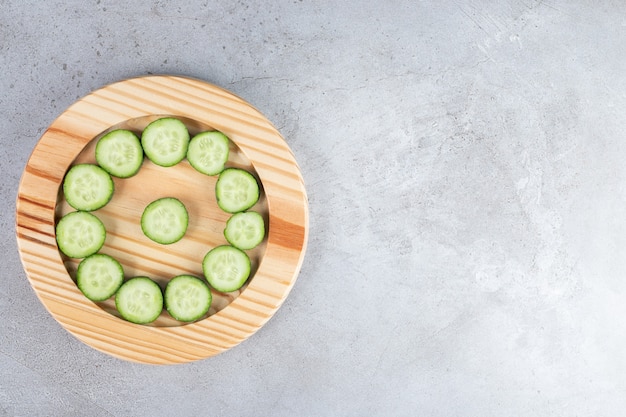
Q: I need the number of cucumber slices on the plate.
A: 12